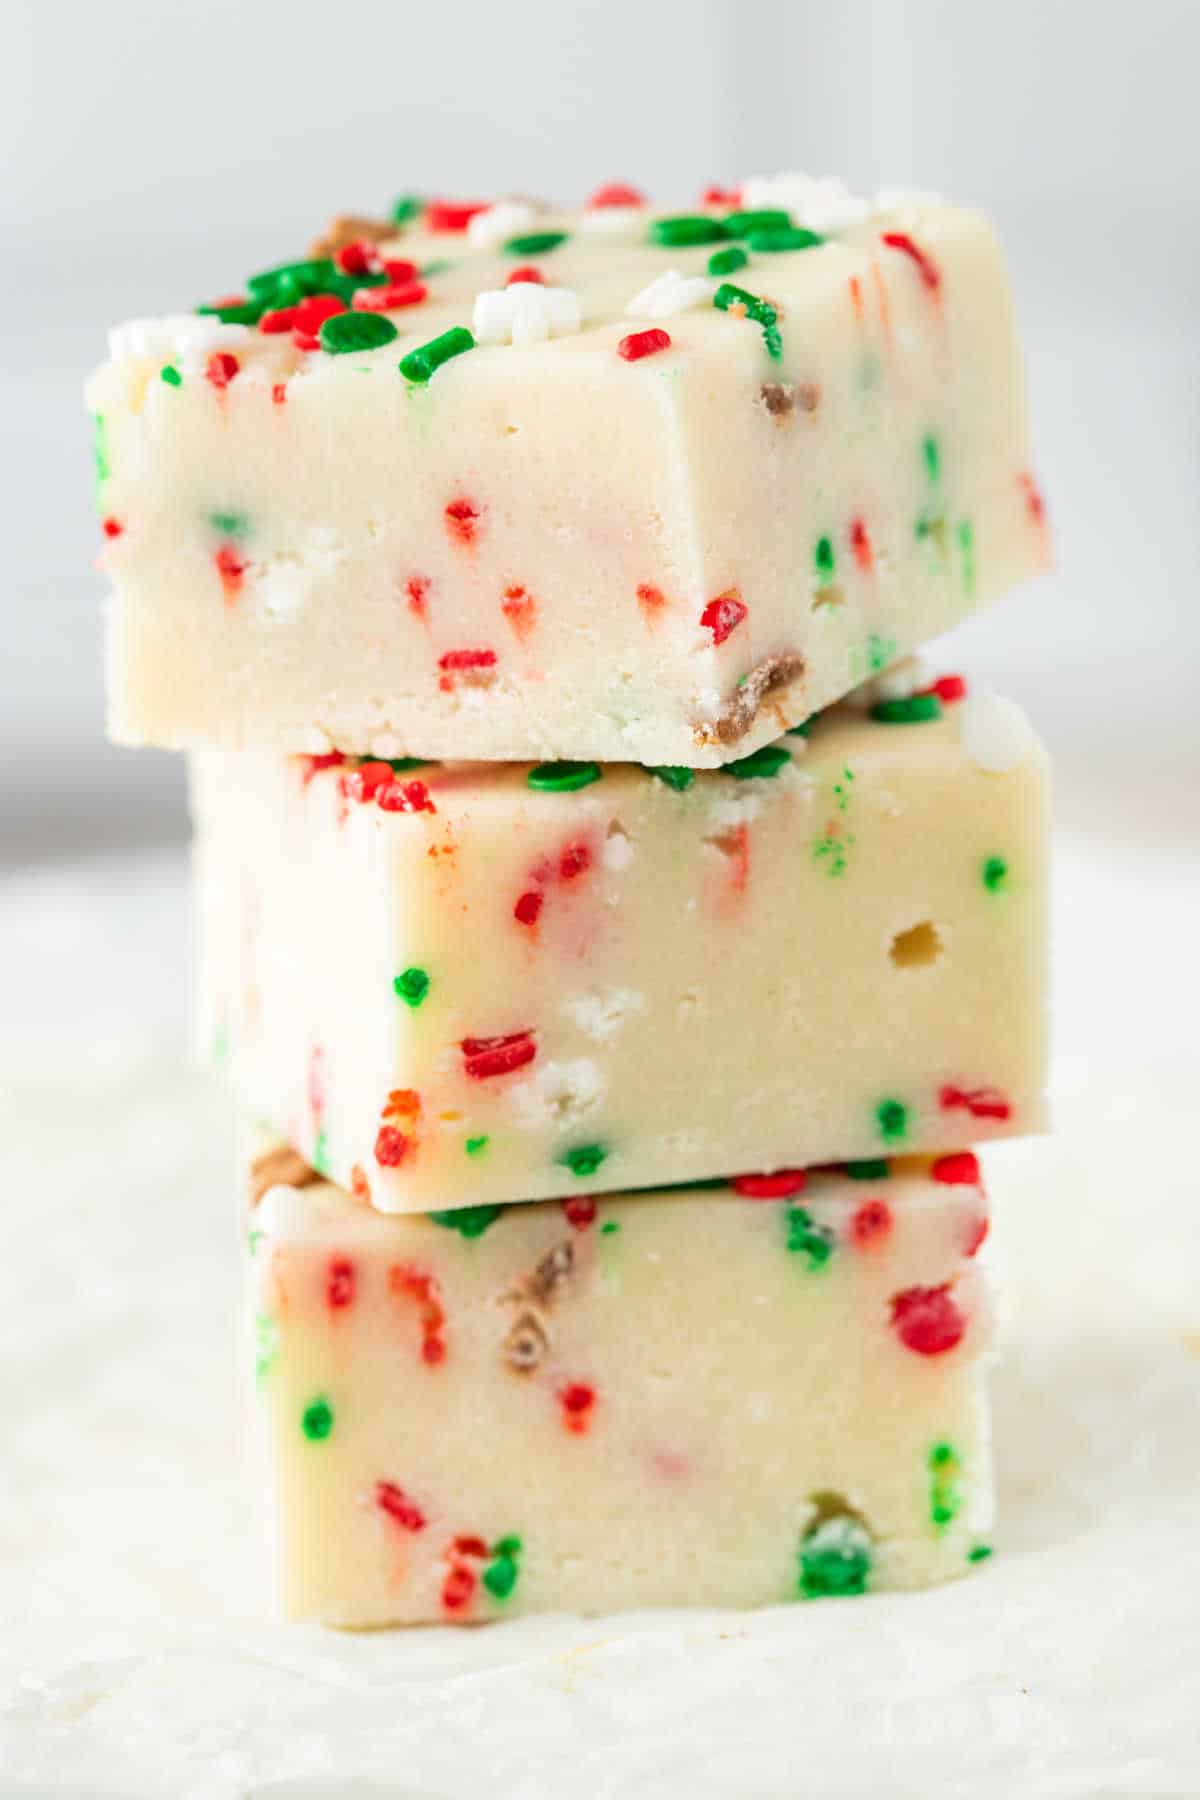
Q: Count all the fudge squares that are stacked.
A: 3